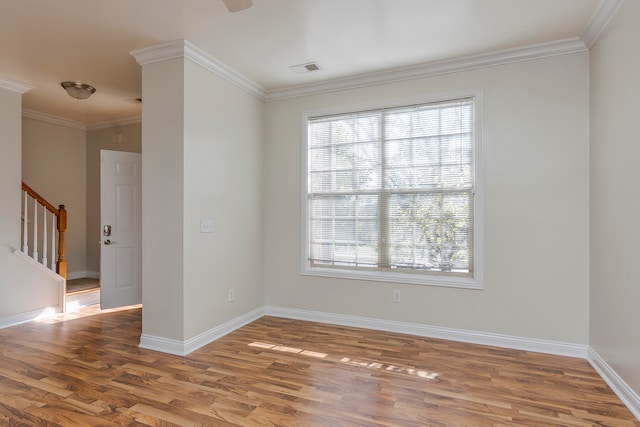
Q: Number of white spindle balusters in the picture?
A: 4